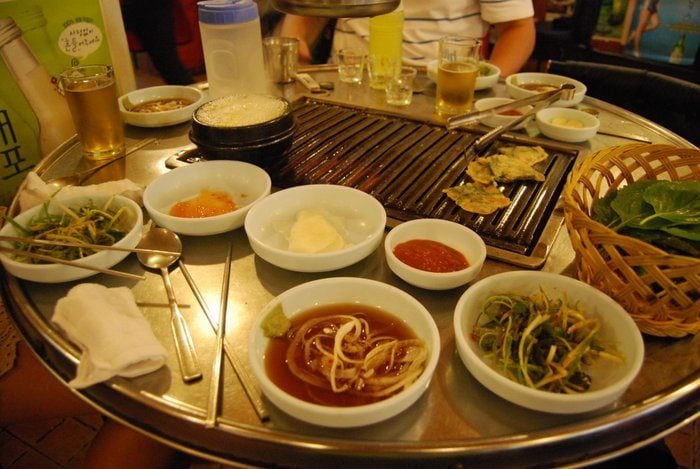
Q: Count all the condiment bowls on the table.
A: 11